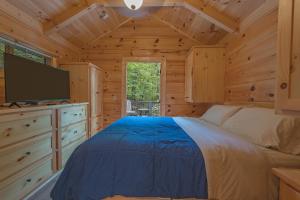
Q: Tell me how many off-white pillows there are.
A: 2